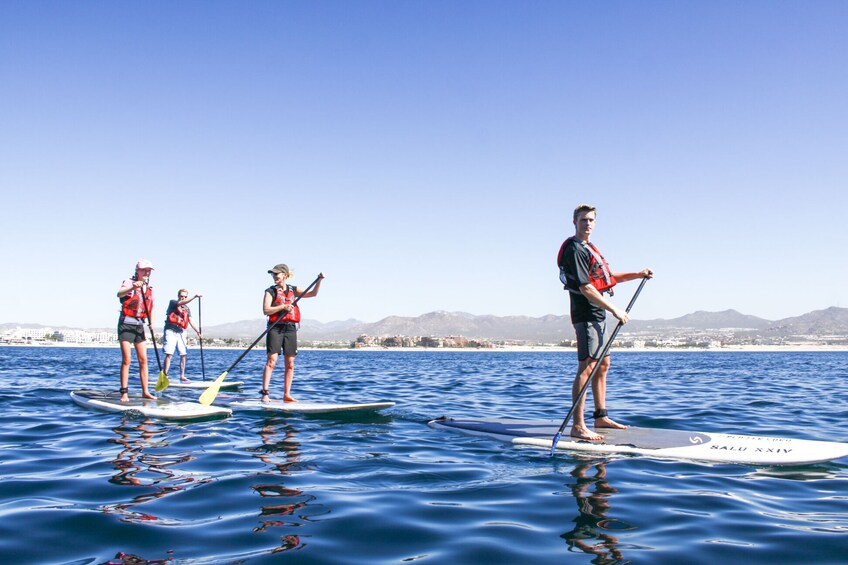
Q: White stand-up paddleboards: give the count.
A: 4